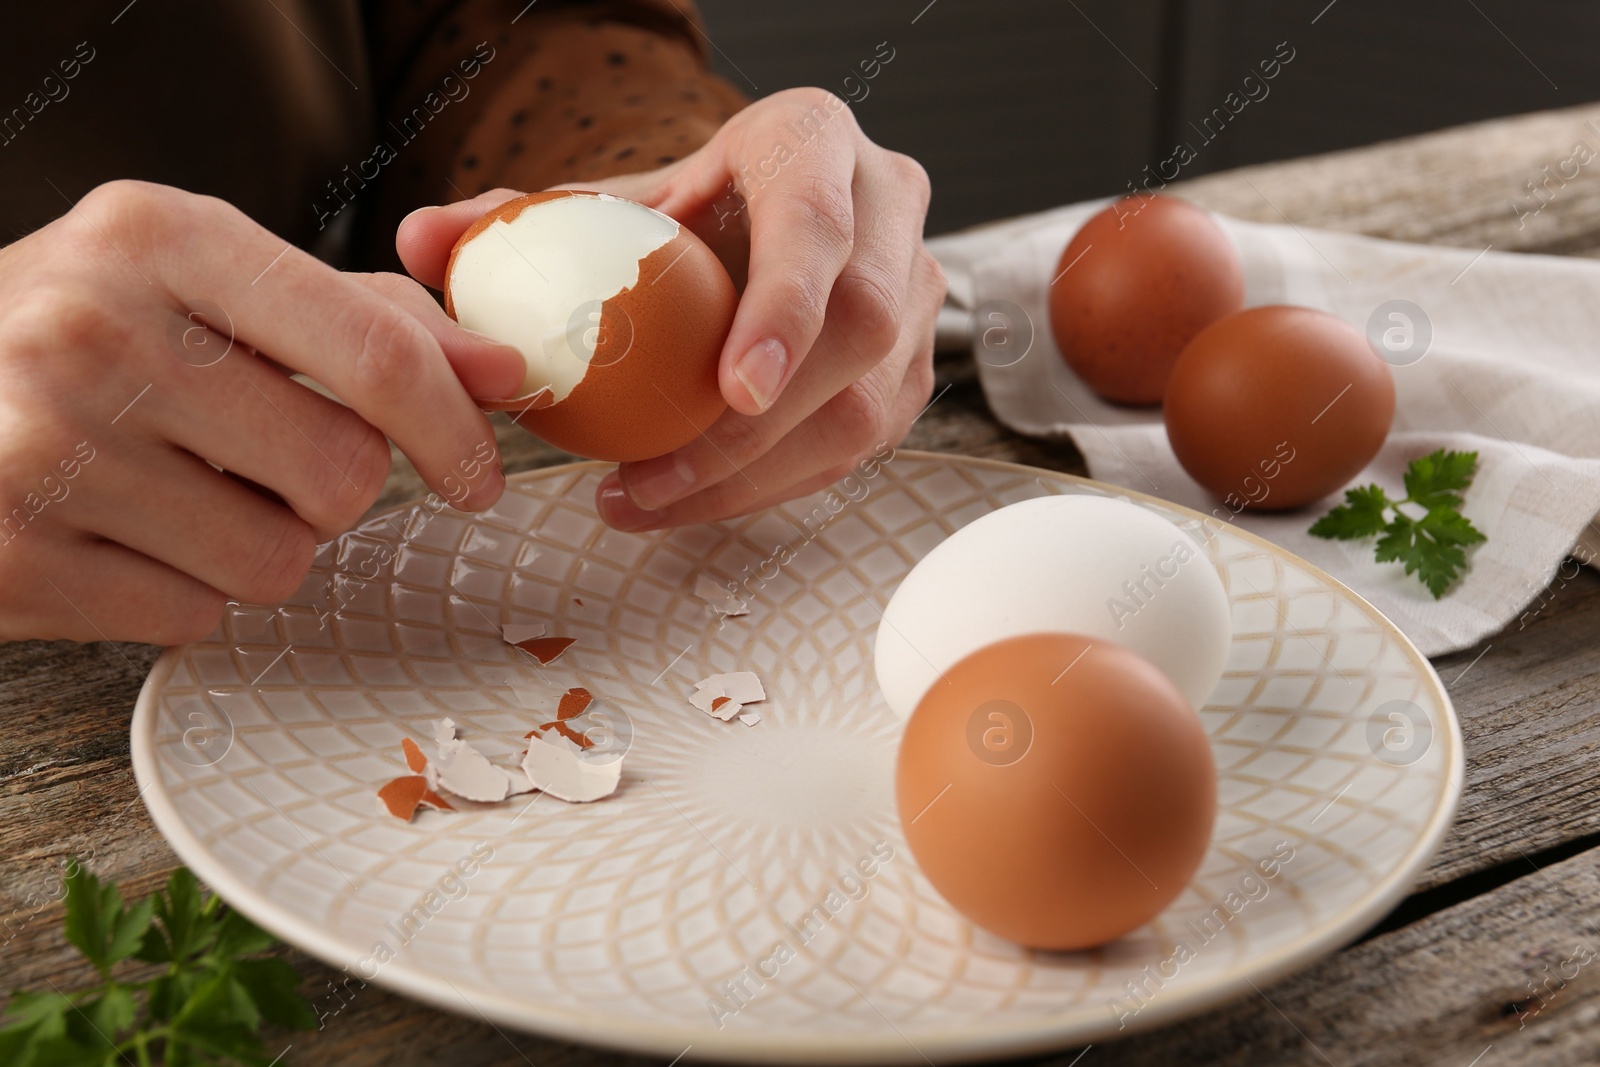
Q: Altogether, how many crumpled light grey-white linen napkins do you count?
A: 1